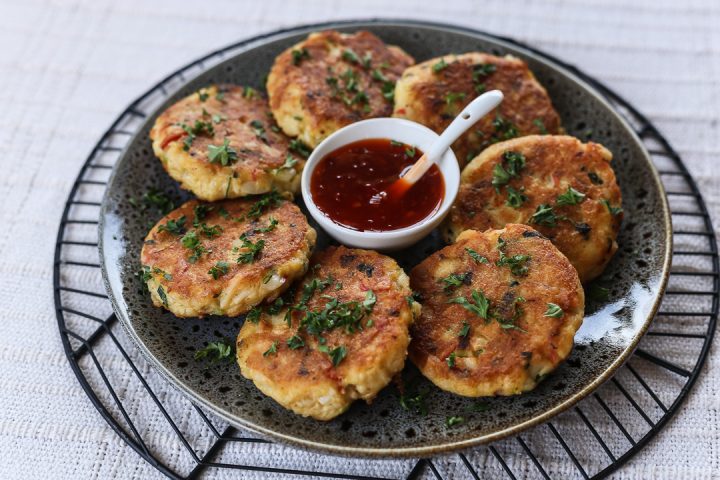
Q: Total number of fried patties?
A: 7